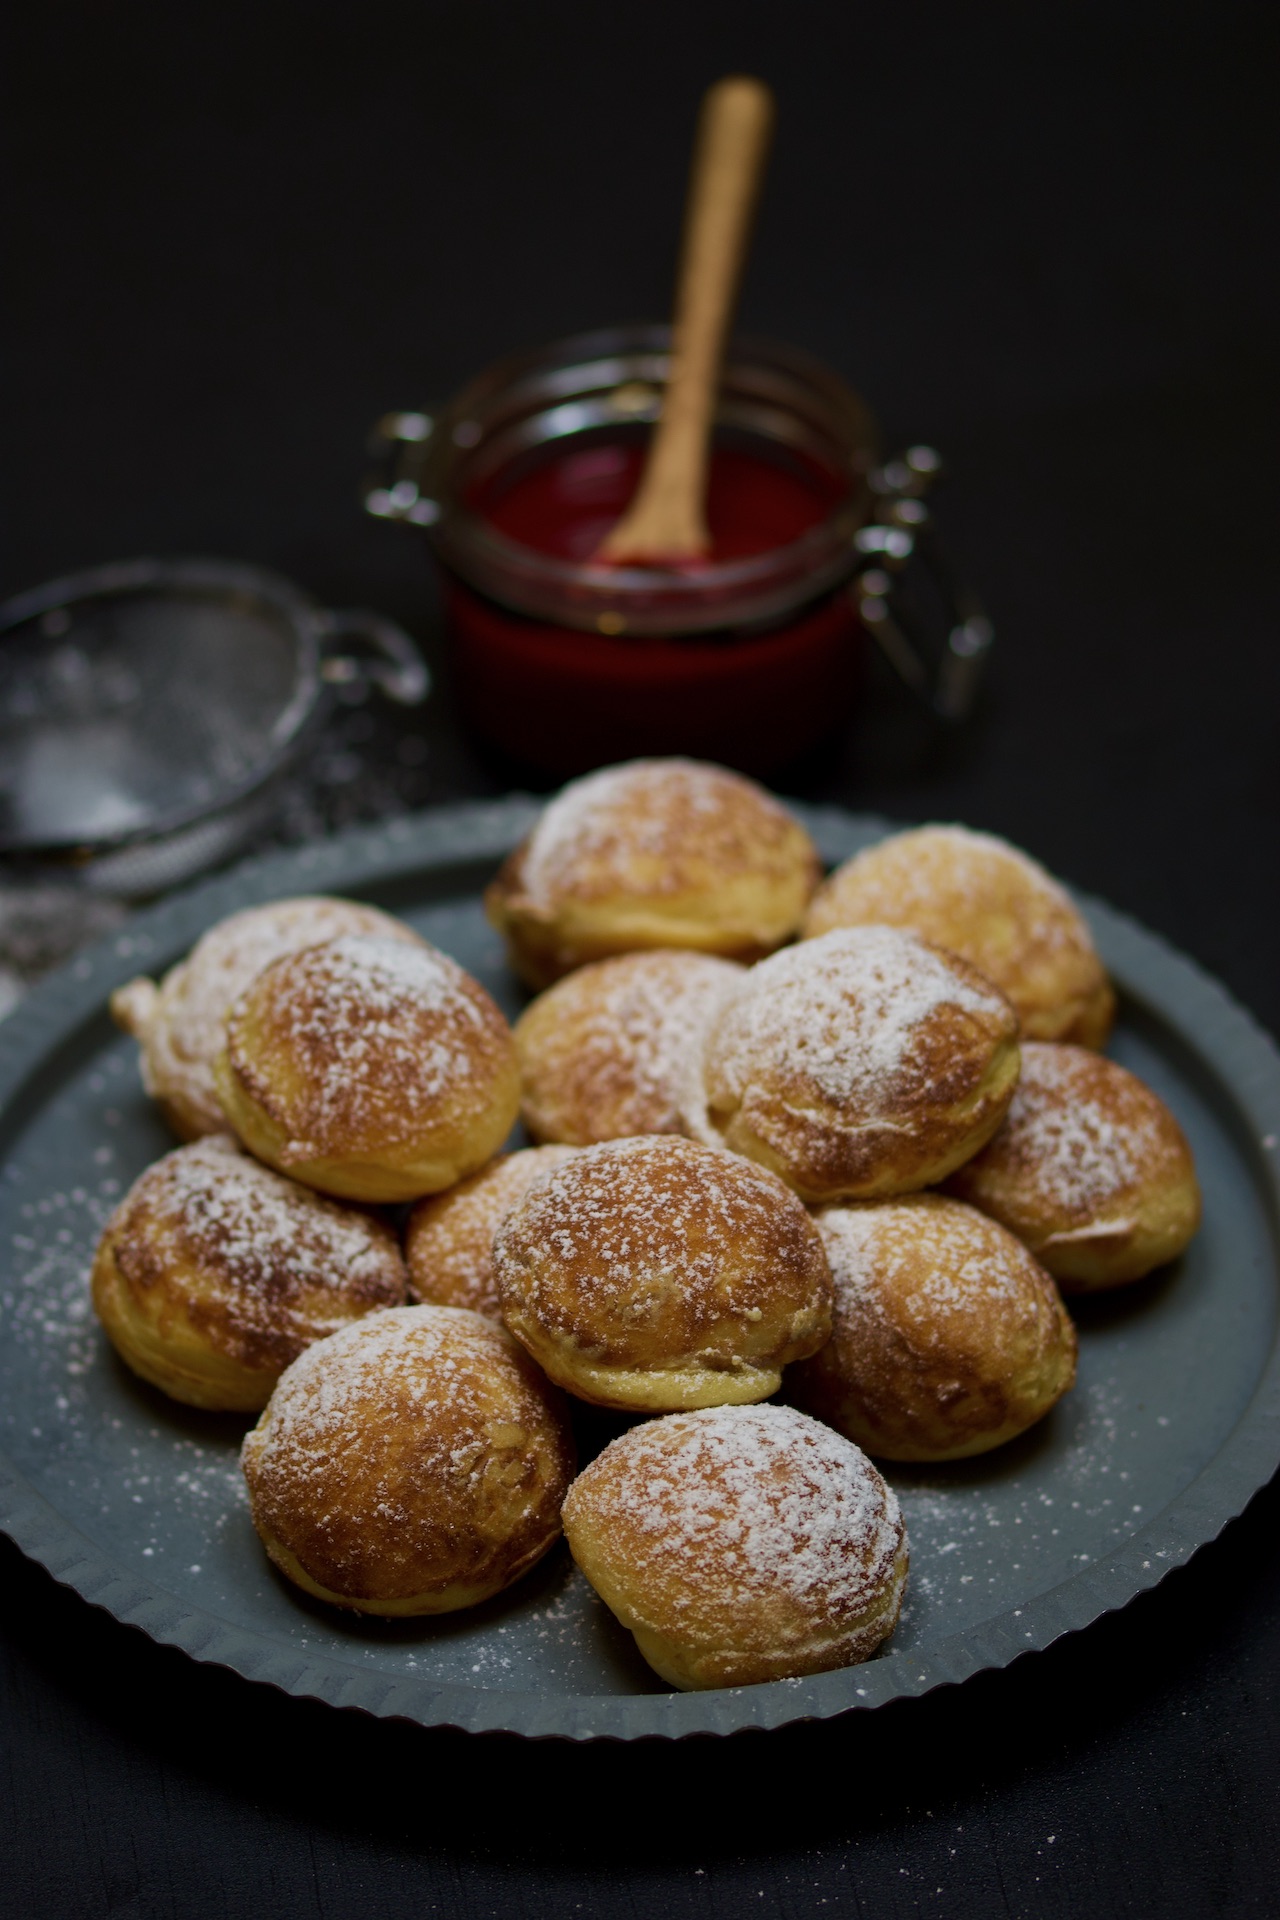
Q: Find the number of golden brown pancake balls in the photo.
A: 13